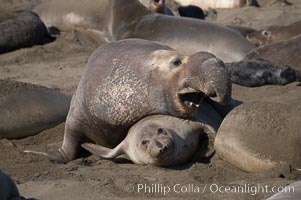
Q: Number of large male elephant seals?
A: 1